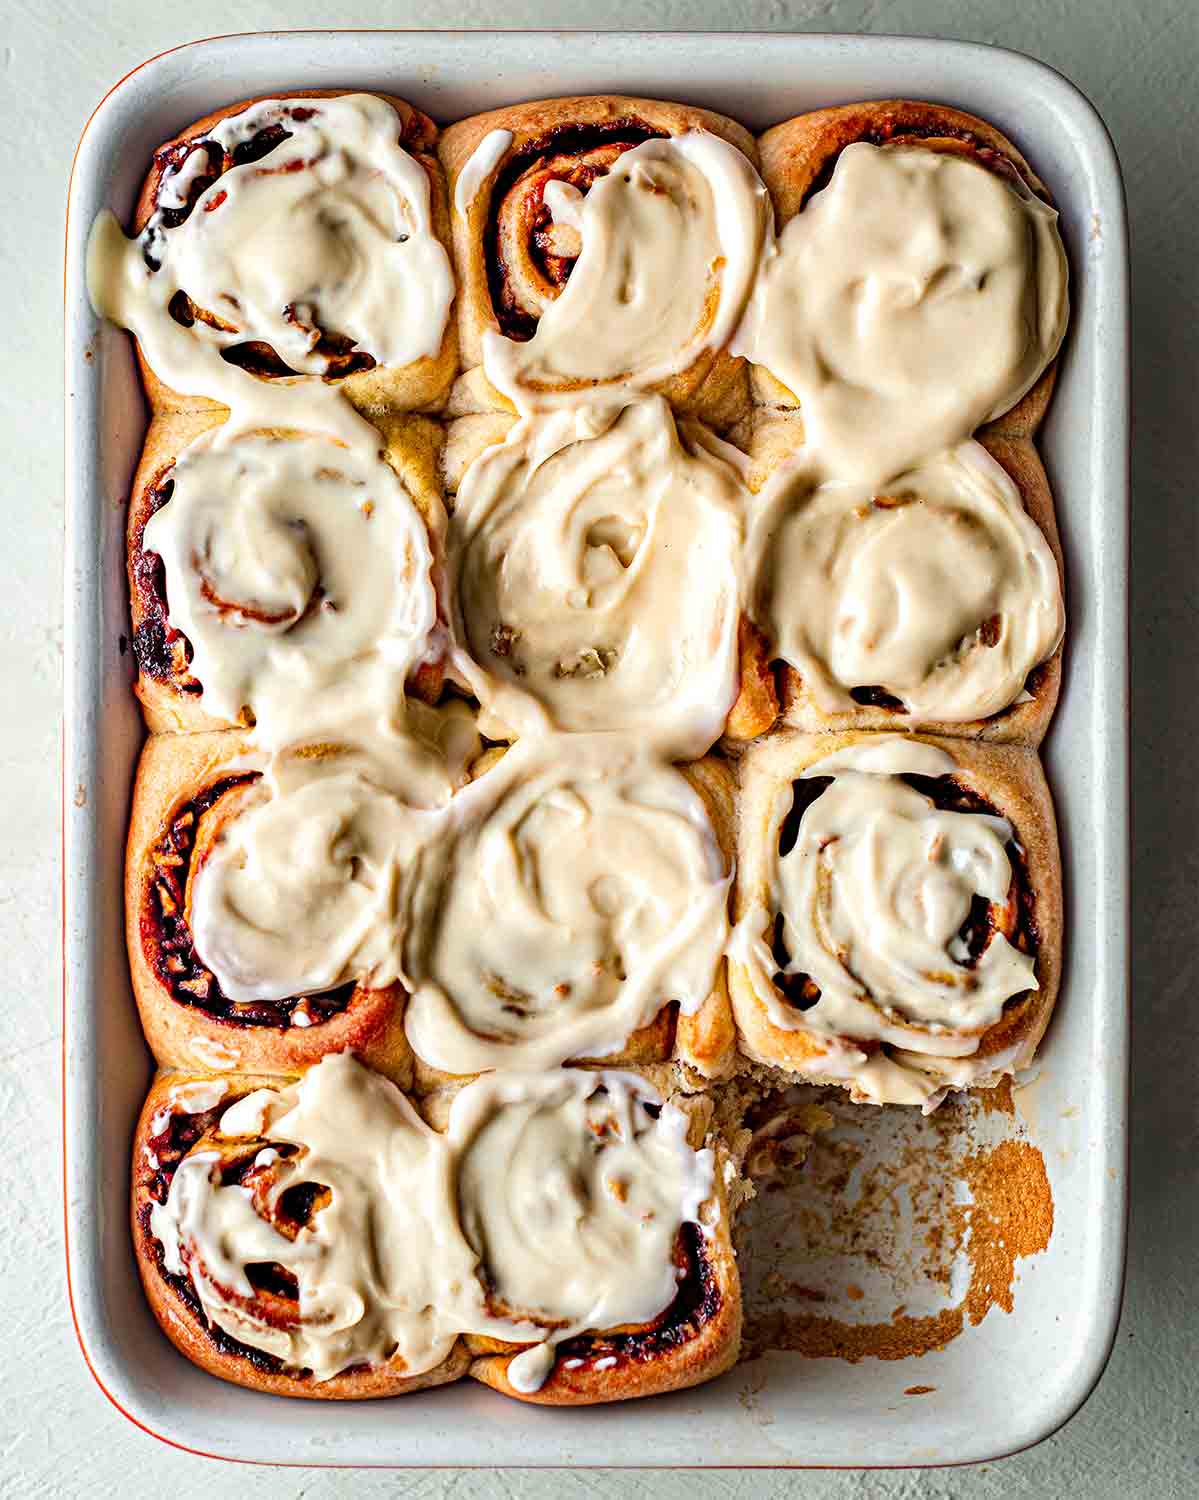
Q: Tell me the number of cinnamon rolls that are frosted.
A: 11